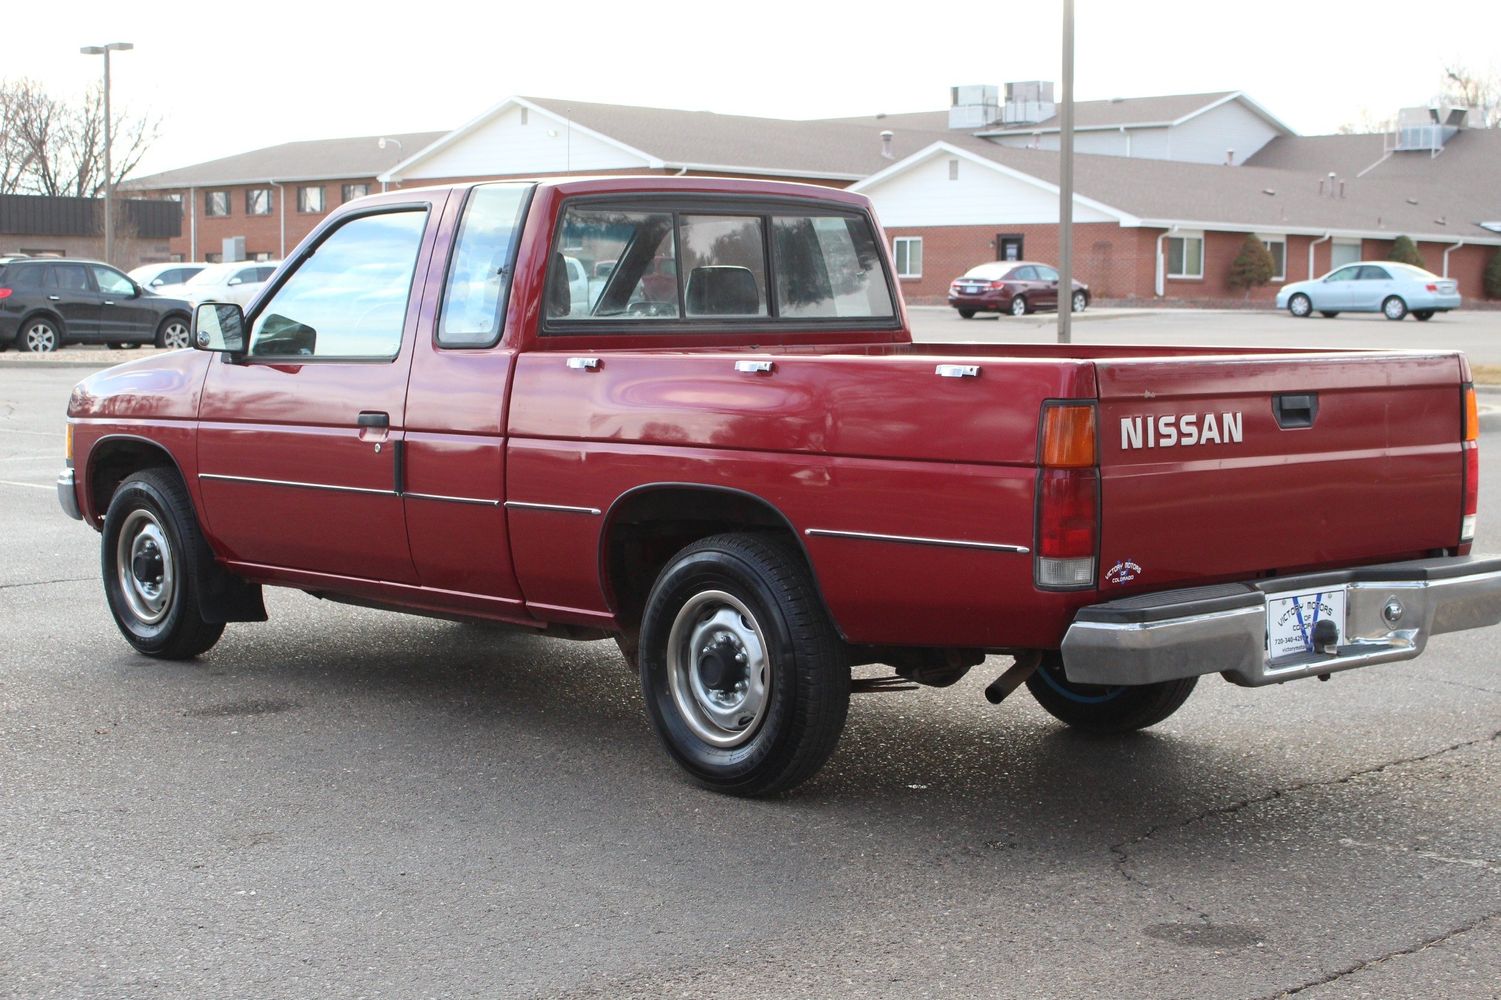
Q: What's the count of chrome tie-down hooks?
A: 3